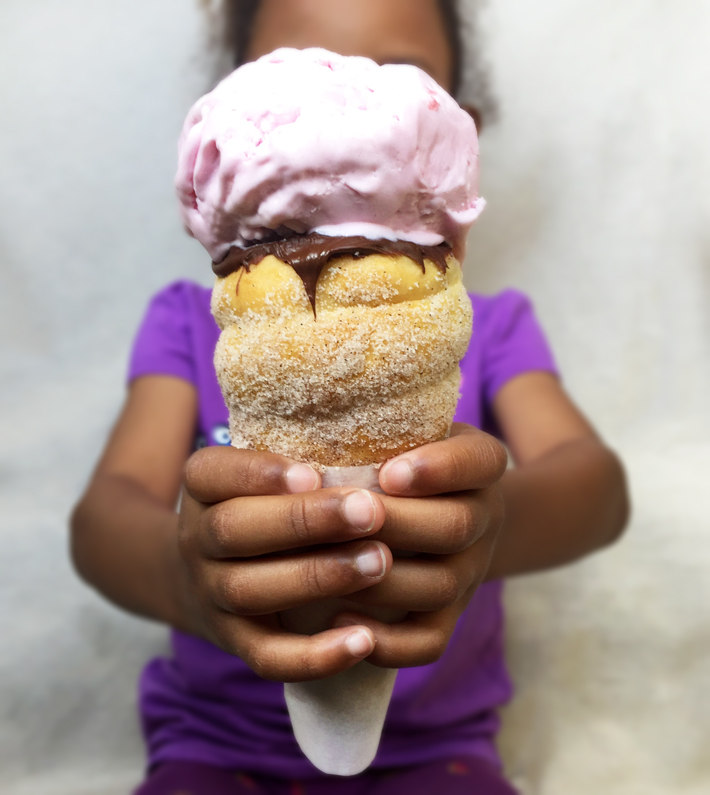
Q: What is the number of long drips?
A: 1